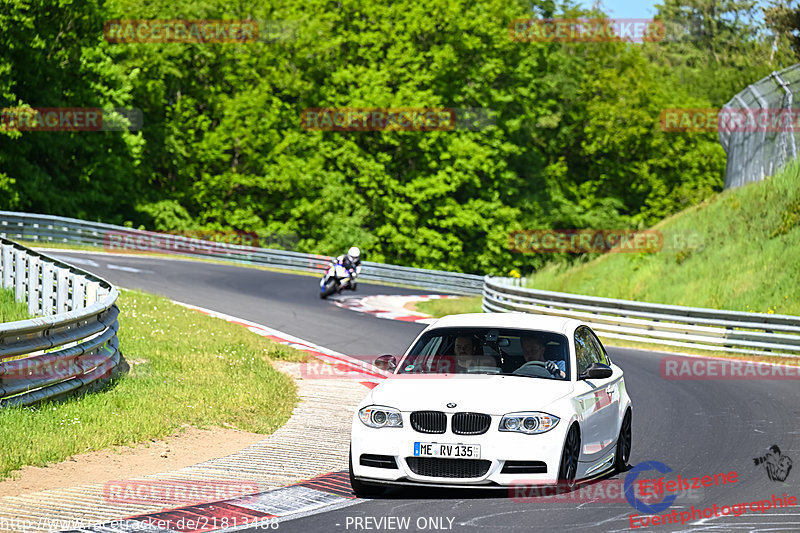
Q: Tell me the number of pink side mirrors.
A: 0